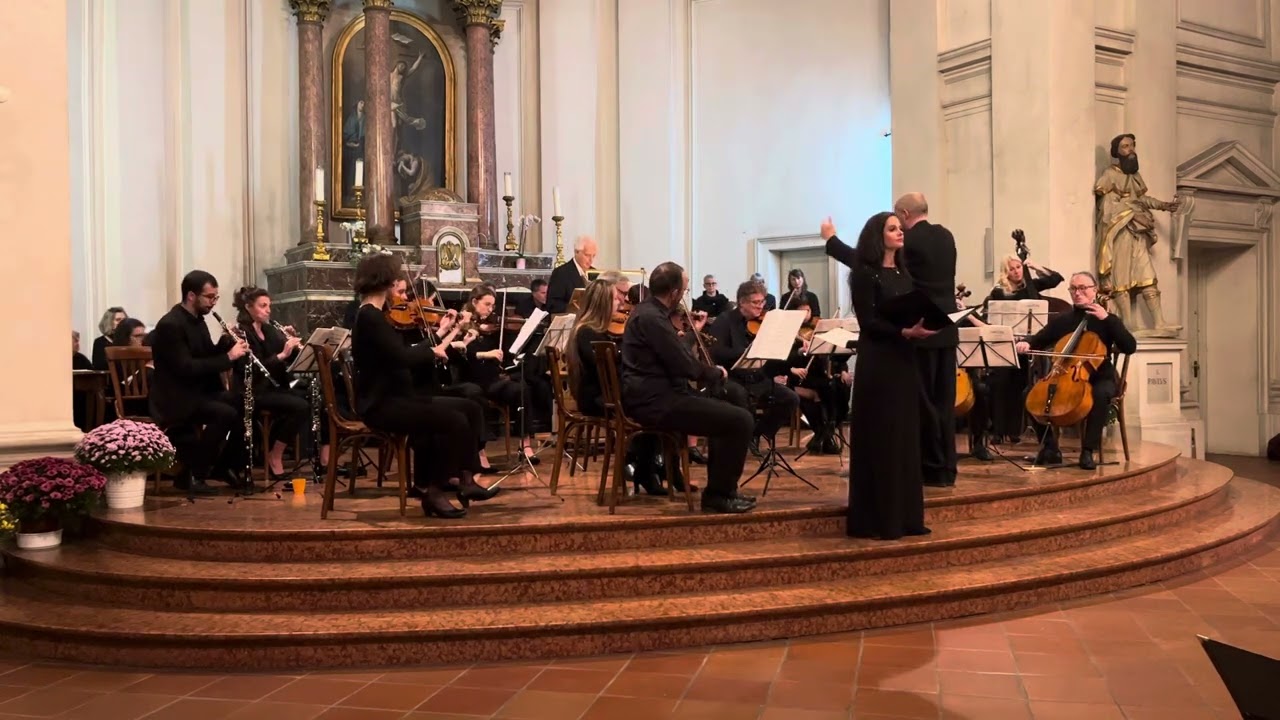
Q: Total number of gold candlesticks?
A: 4